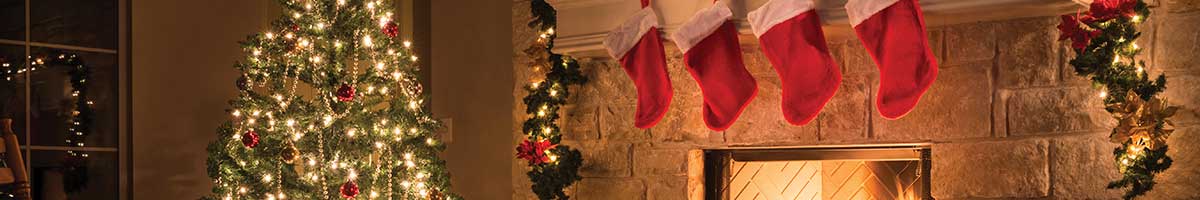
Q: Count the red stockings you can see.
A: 4